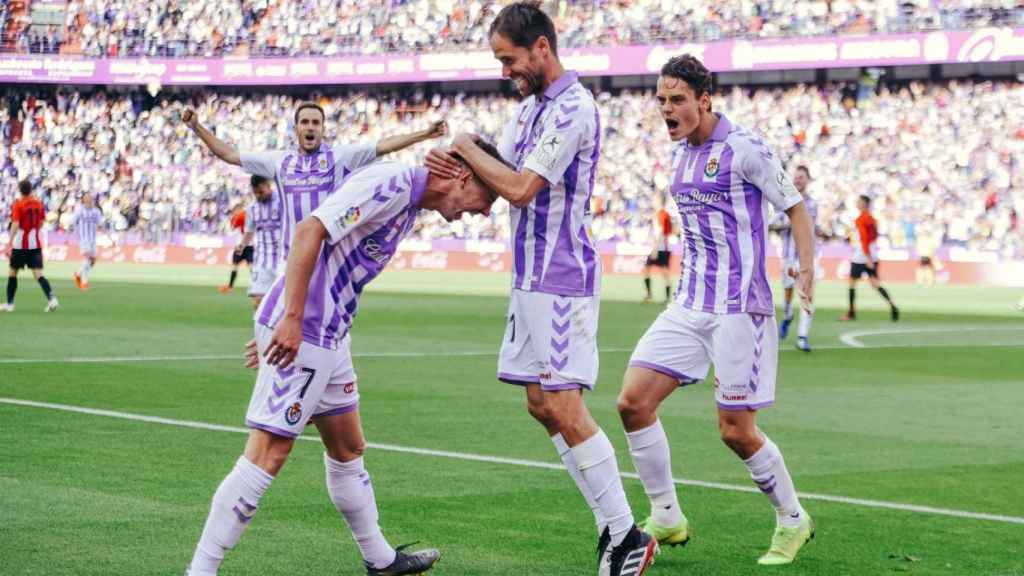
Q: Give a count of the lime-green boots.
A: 2